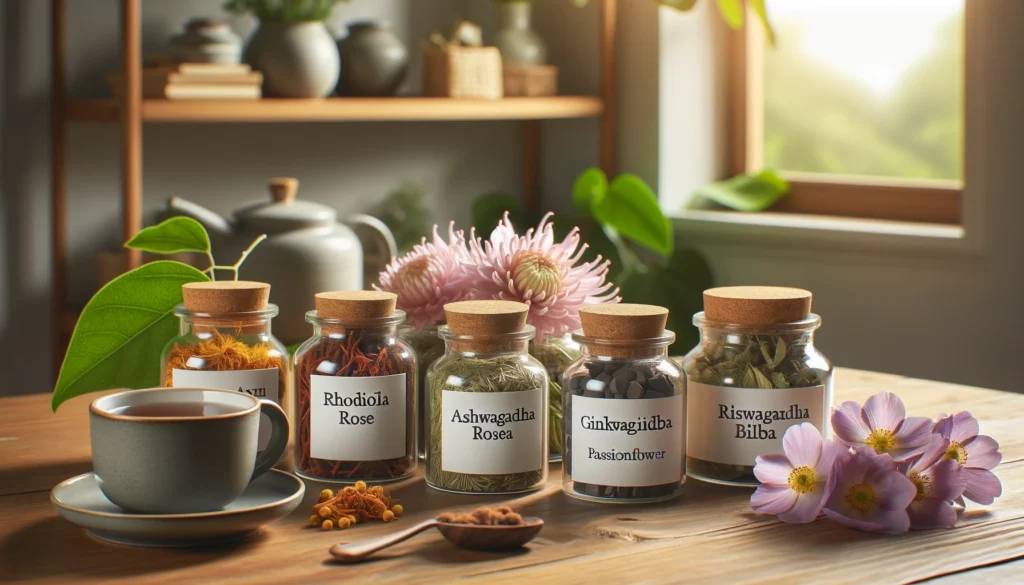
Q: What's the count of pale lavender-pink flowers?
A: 5